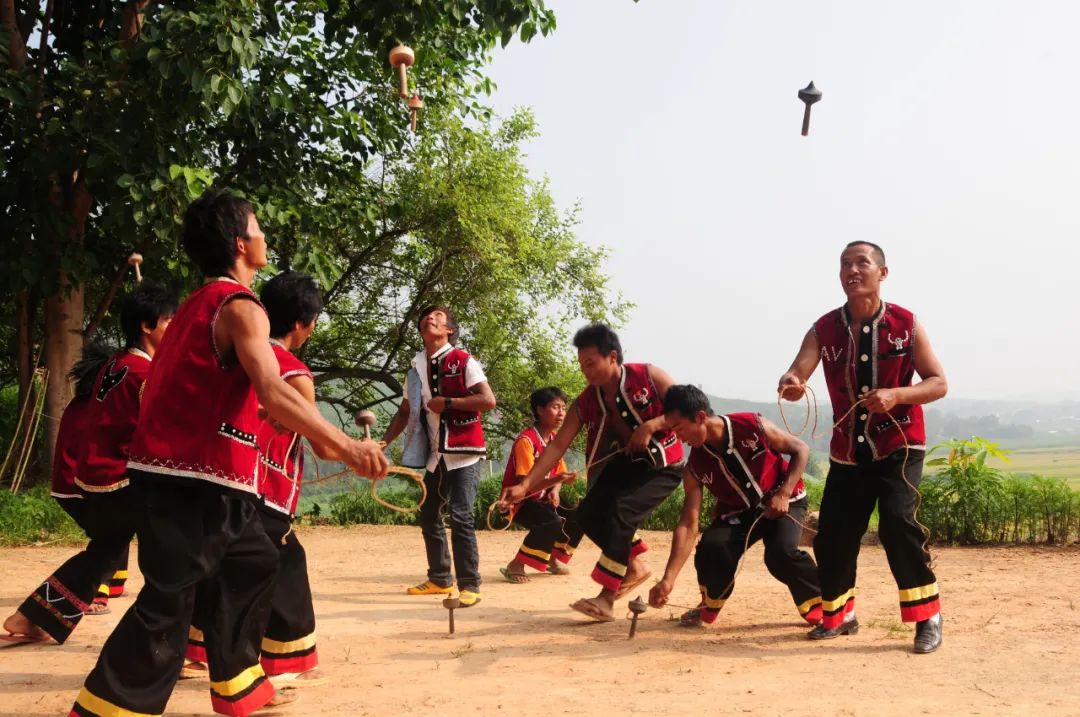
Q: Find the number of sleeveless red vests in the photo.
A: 9